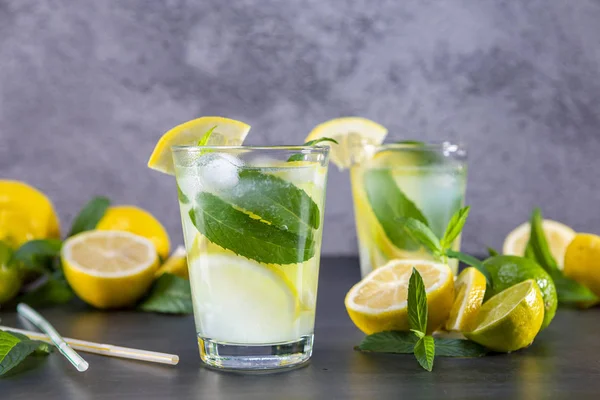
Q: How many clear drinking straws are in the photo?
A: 2